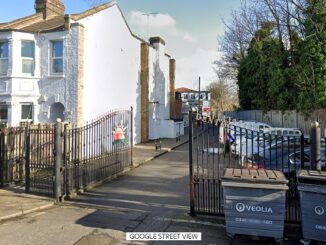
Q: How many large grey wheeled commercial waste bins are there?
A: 2